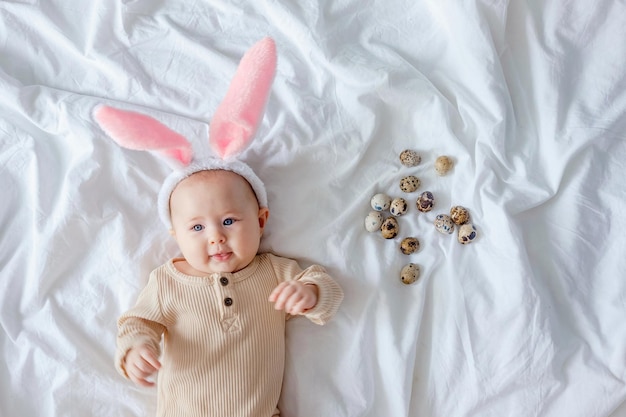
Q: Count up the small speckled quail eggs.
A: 13